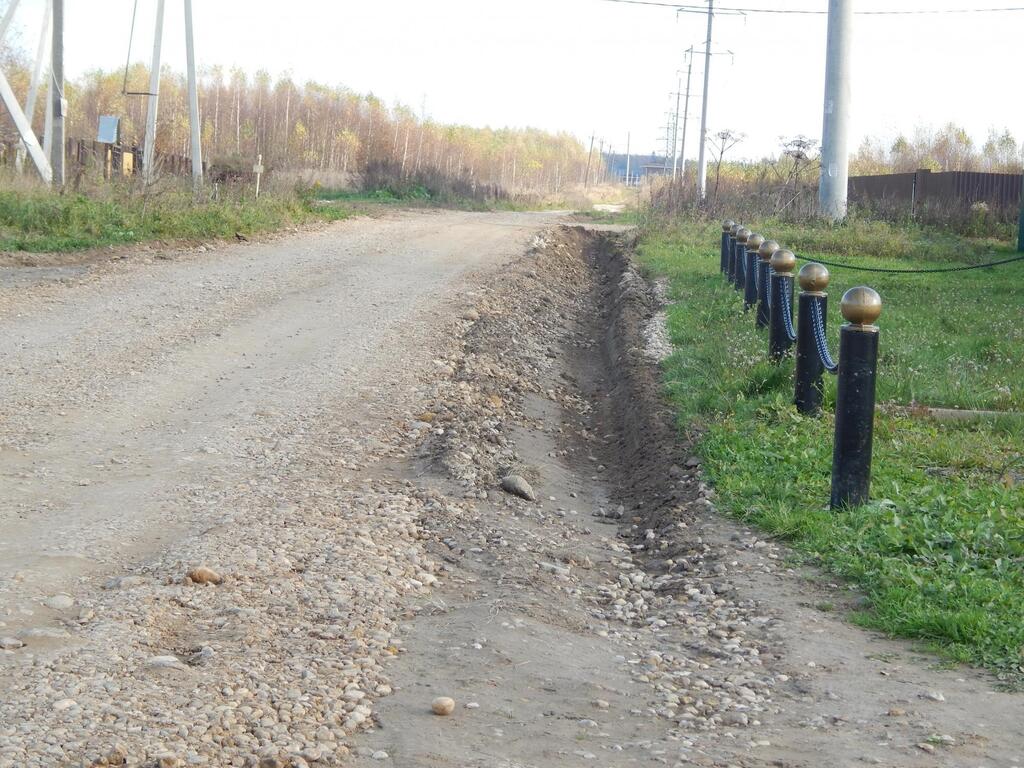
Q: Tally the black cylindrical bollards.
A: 8